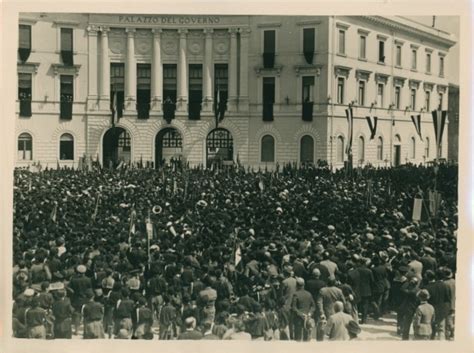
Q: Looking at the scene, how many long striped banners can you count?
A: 4